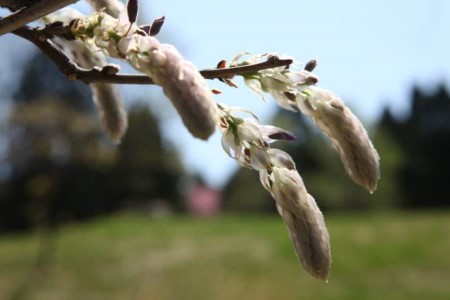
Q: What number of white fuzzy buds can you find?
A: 4